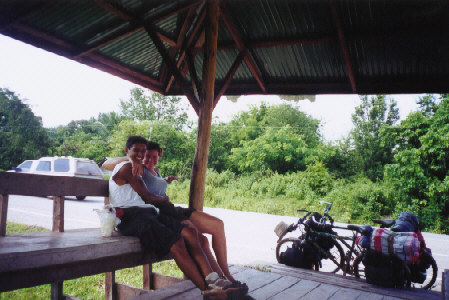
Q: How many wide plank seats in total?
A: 1